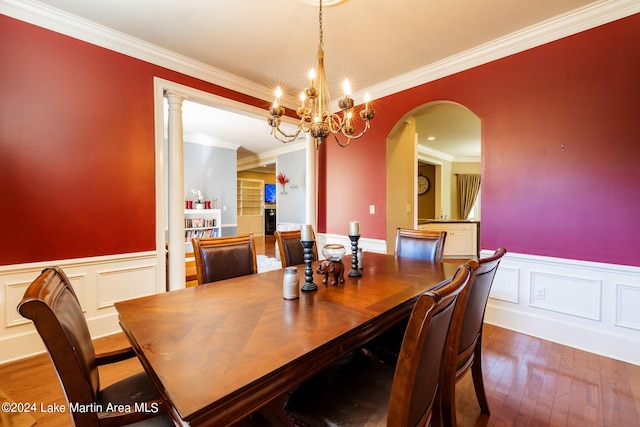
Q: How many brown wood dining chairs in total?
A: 6